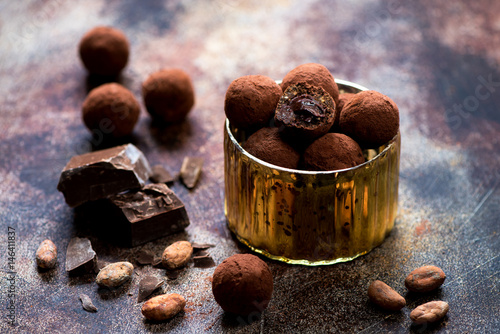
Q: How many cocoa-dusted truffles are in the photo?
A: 11